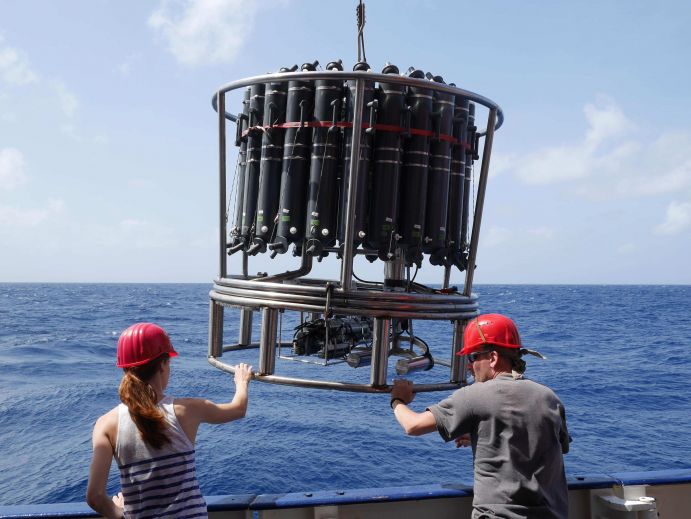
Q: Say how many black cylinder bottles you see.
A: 11